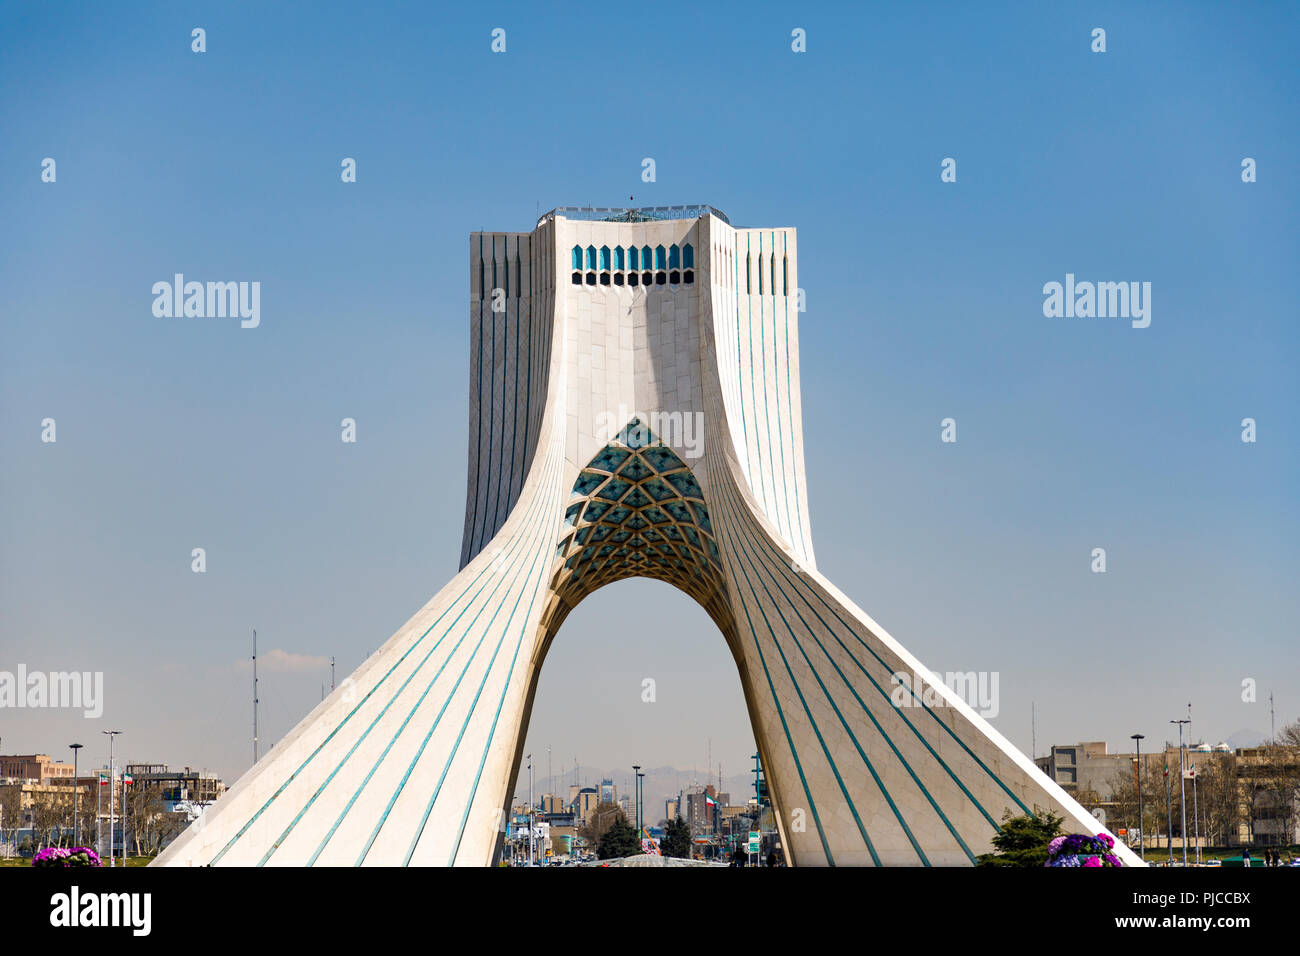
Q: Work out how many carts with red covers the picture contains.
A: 0